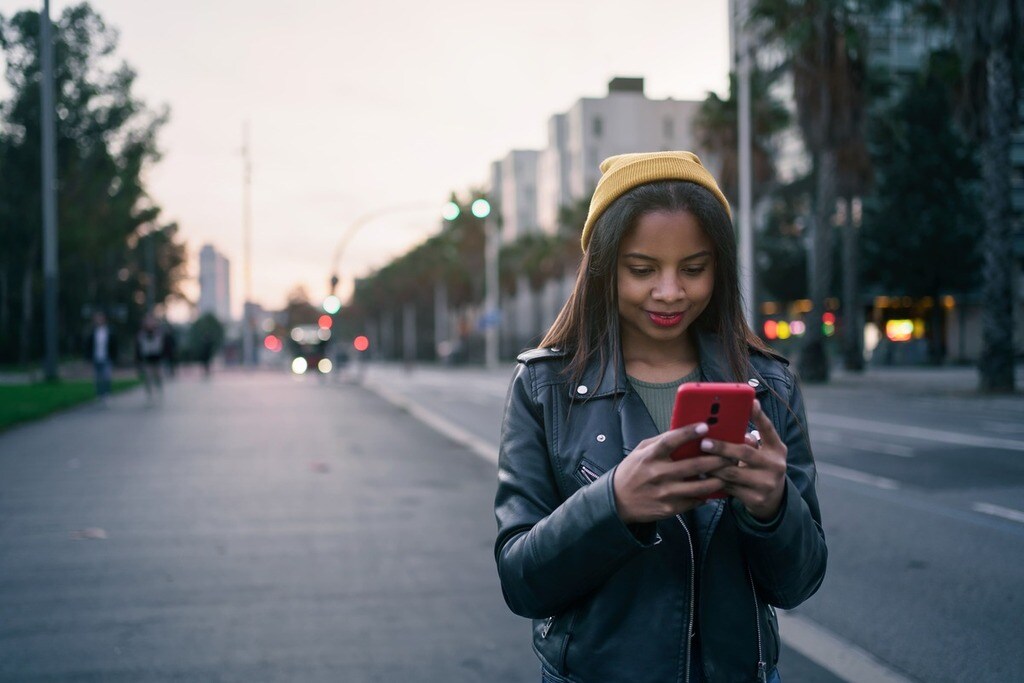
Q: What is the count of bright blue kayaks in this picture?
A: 0